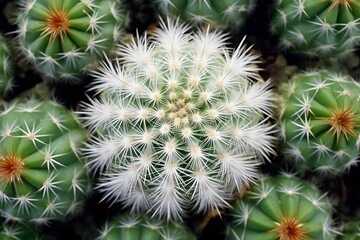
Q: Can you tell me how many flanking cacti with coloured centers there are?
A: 5